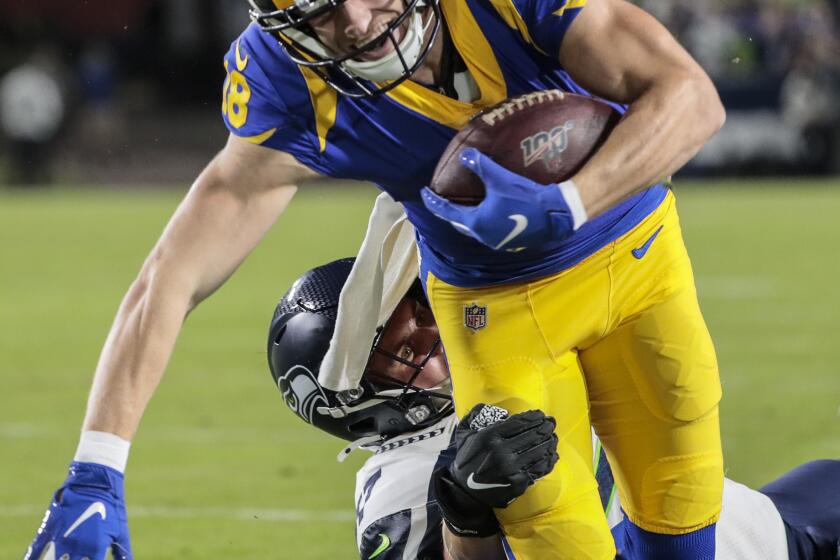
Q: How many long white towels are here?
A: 1